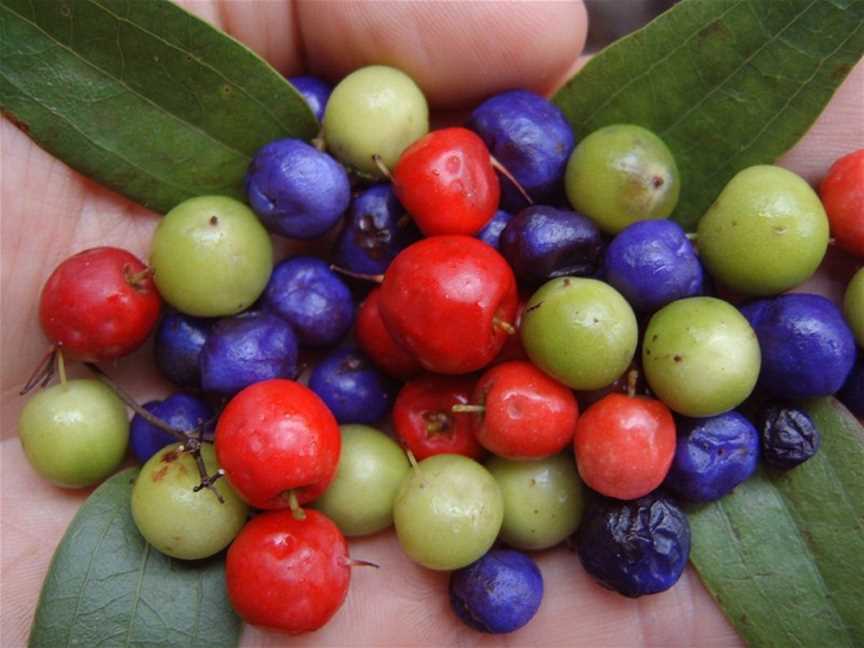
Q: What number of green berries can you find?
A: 12